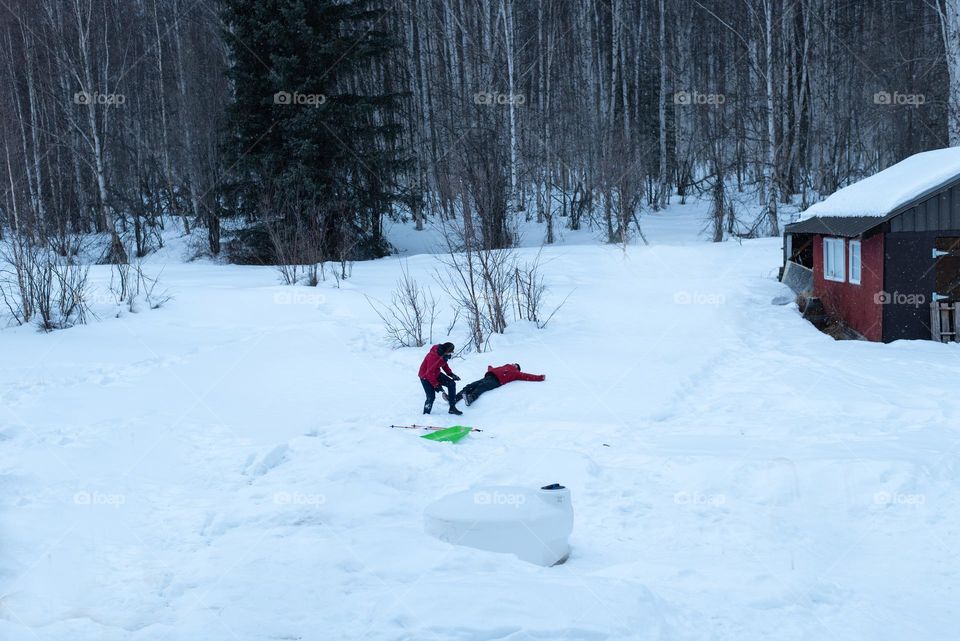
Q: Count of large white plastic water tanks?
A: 1